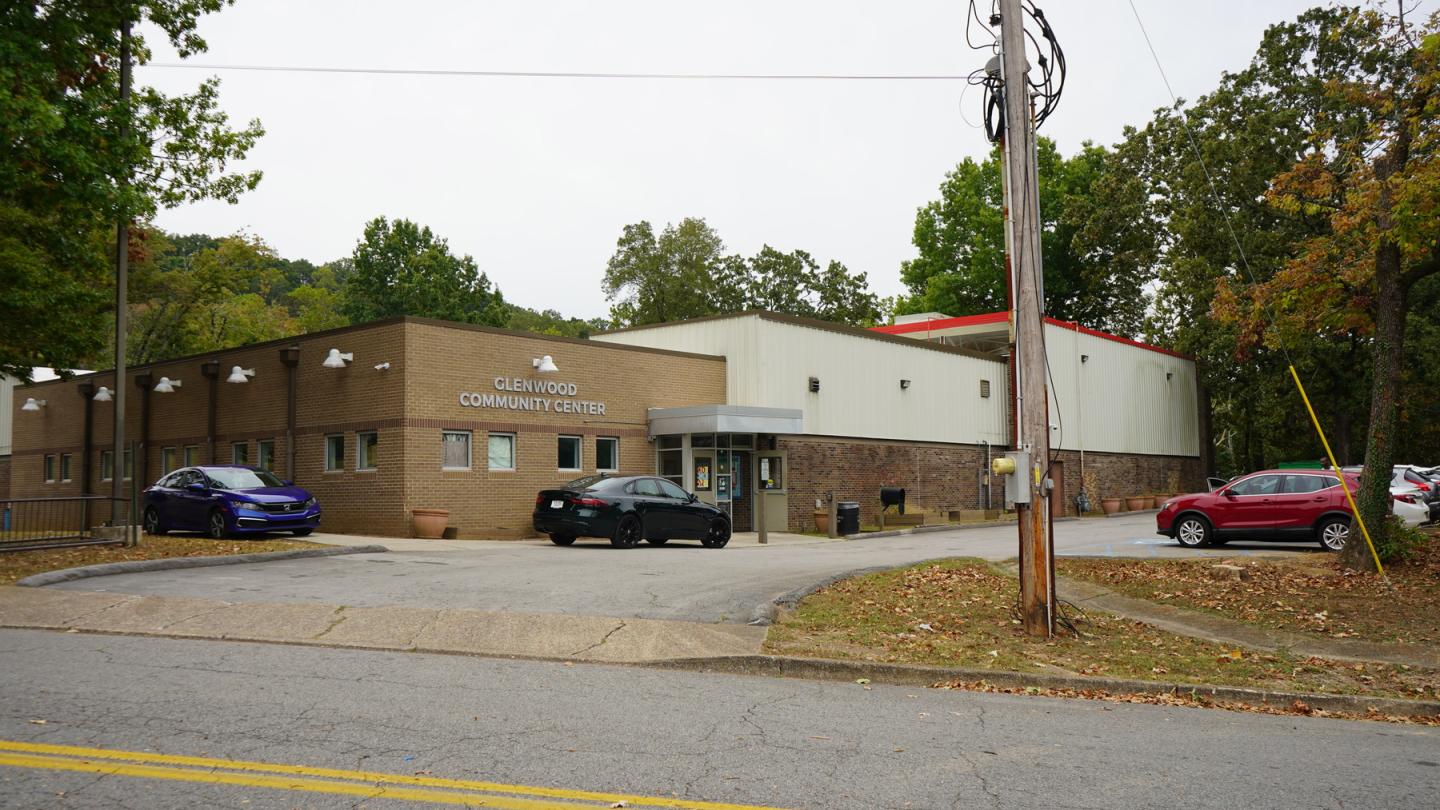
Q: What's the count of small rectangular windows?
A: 14